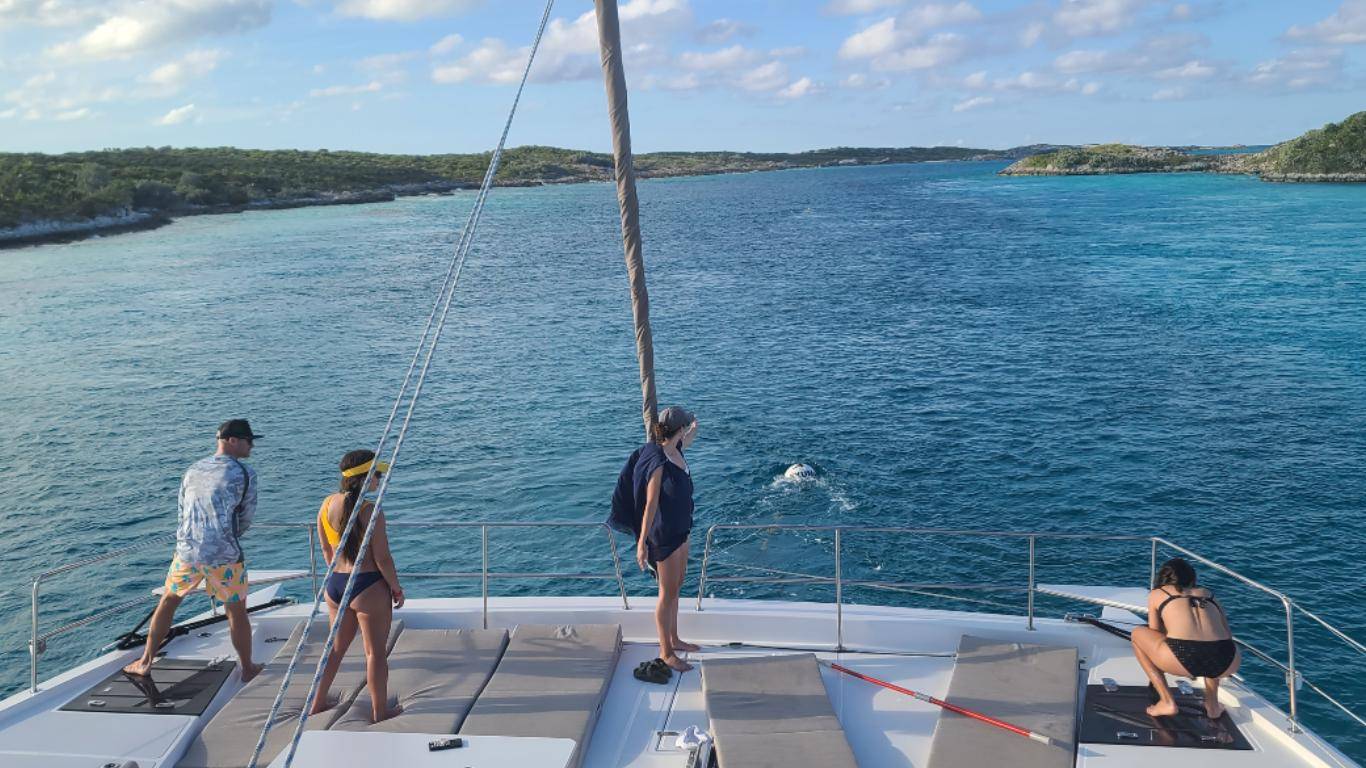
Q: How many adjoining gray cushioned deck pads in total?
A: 3